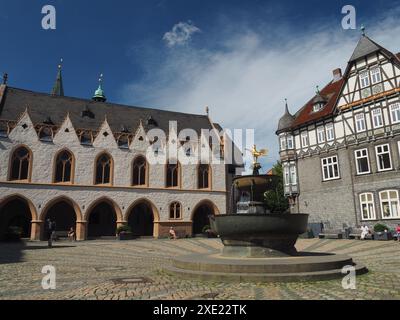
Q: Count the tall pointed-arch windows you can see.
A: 6